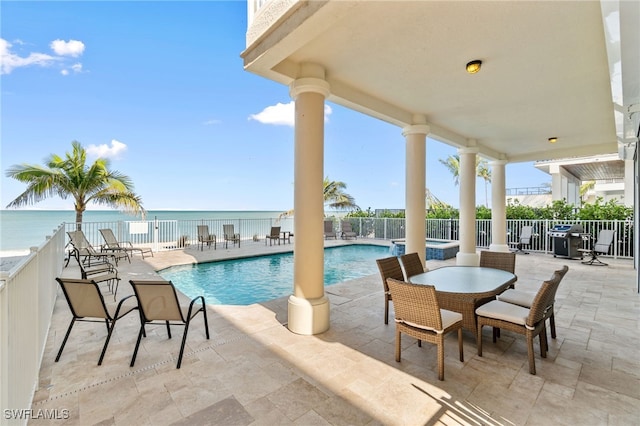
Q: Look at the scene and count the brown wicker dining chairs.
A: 6